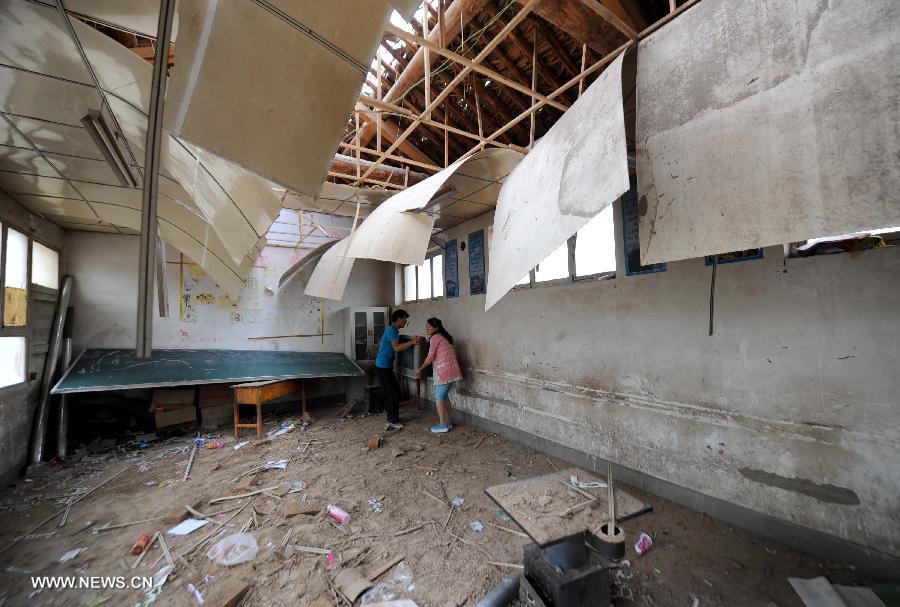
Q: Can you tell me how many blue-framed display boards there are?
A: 4